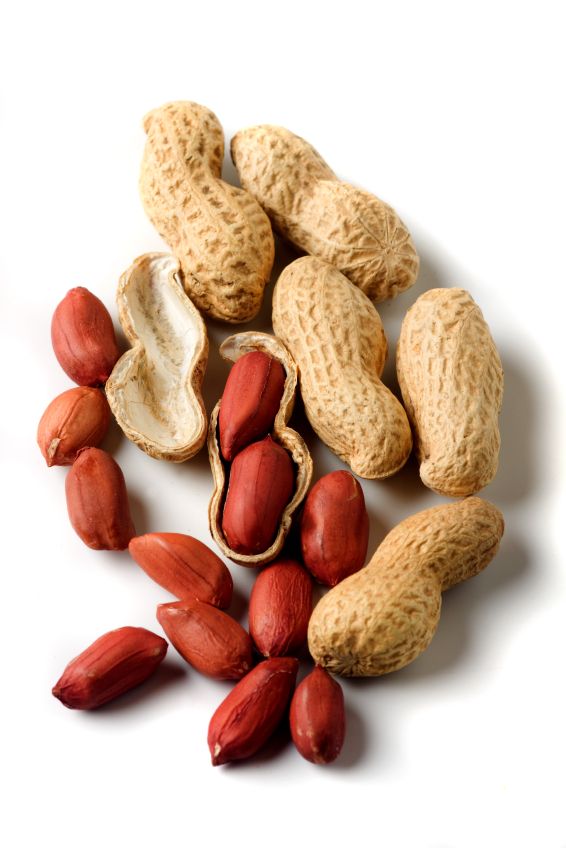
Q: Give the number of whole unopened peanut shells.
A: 5